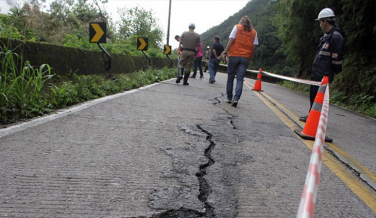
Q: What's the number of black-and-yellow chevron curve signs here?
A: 3